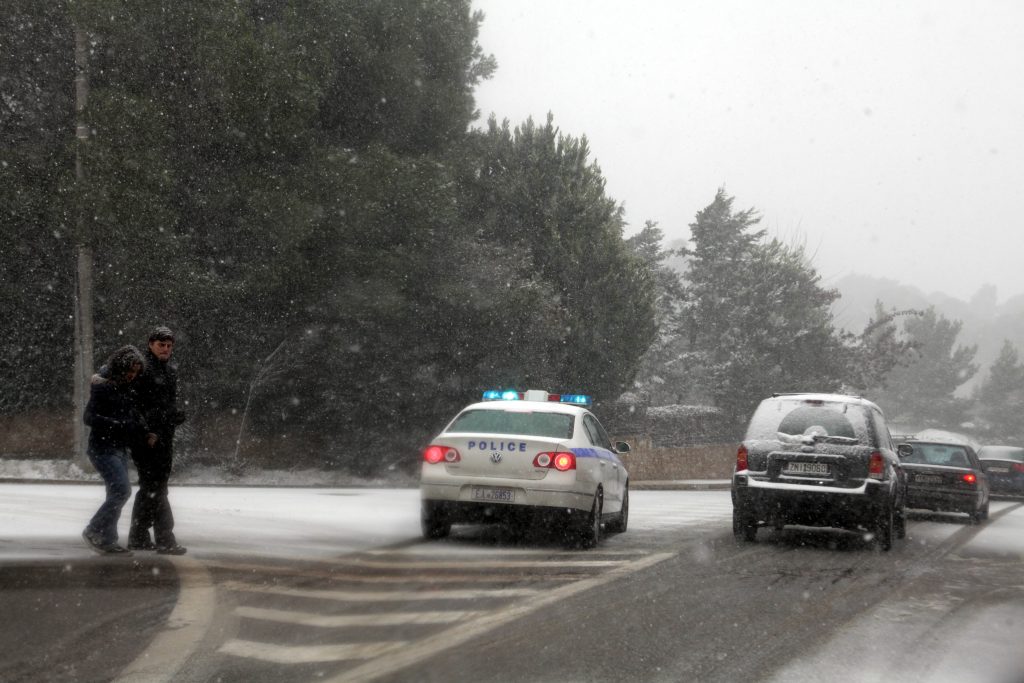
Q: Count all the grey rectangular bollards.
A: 0